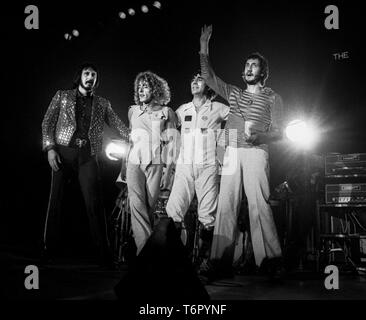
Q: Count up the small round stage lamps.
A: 6